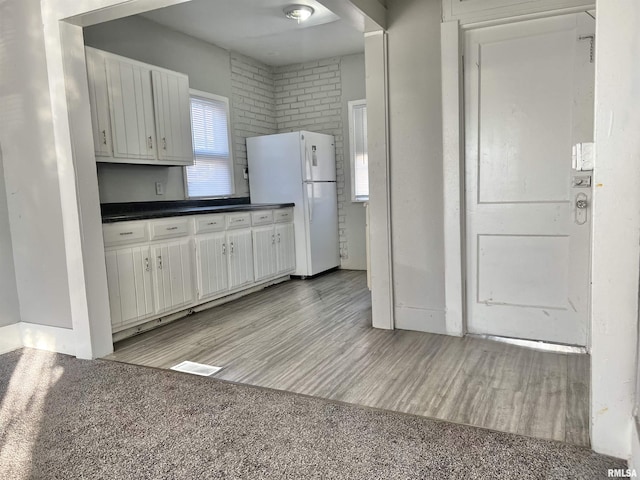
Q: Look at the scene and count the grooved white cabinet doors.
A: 9